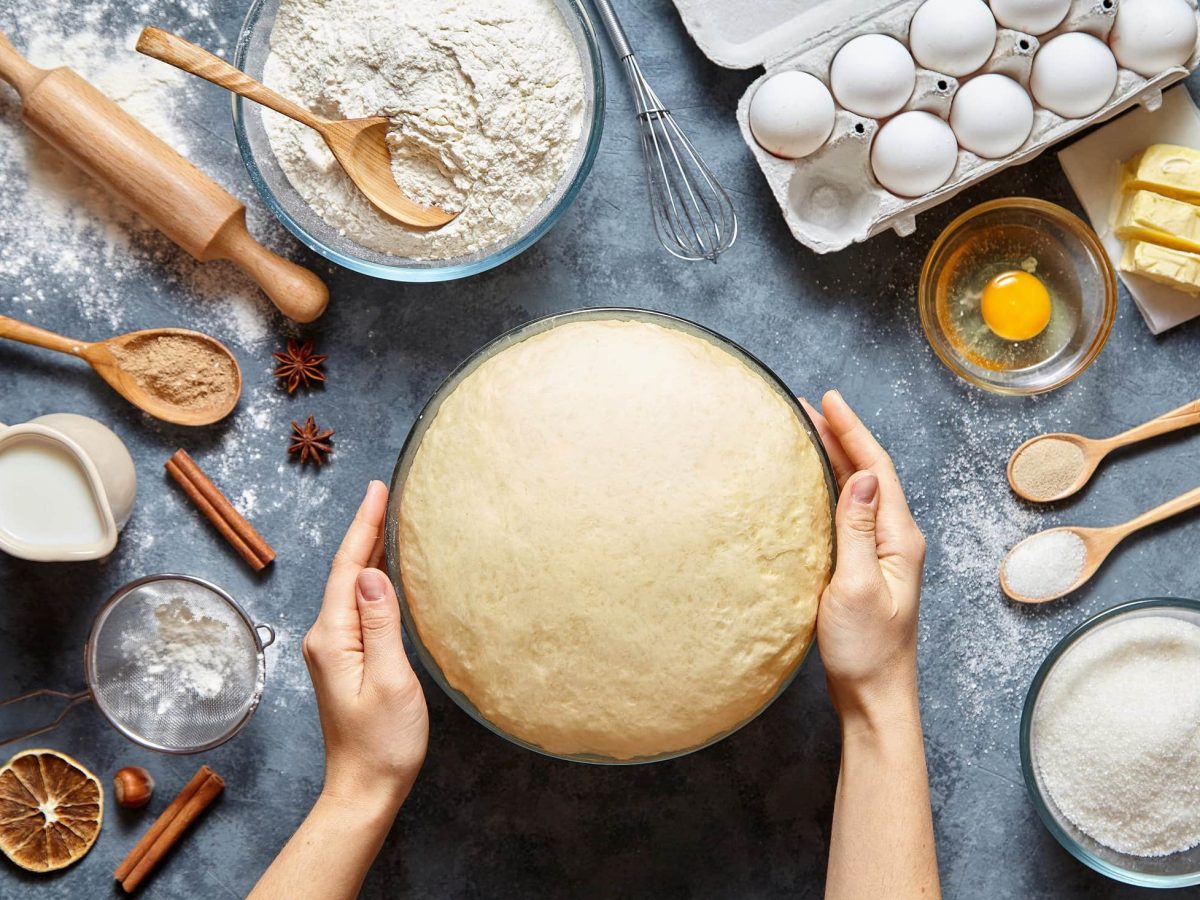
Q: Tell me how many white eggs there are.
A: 8